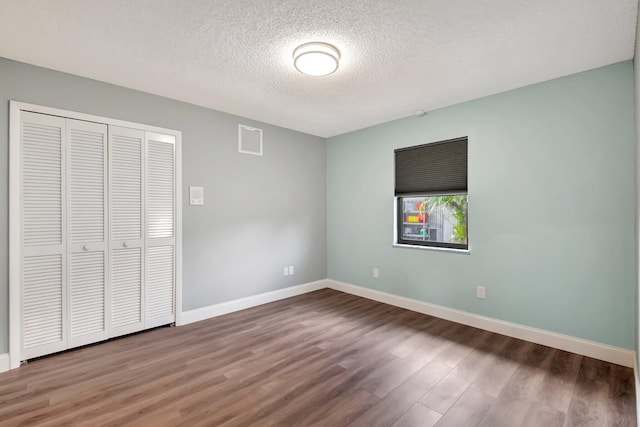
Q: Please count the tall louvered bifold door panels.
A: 4